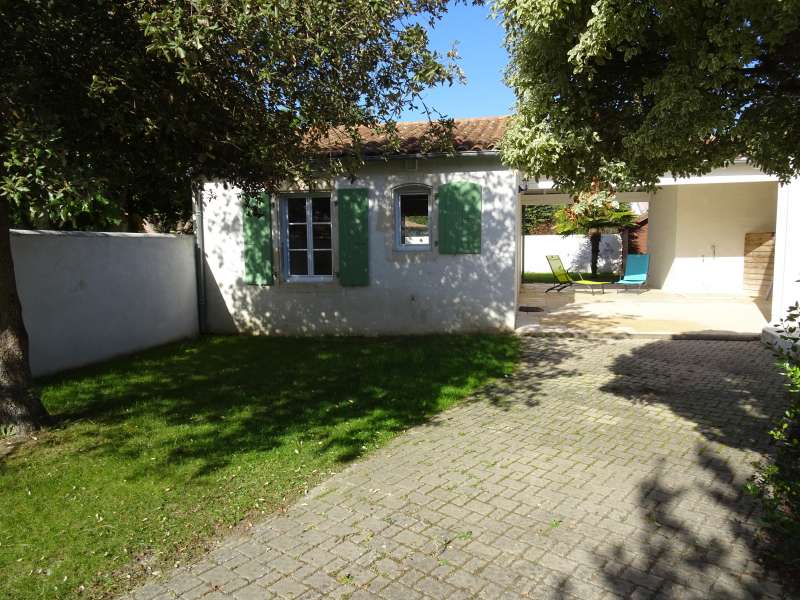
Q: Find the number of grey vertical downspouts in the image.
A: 1